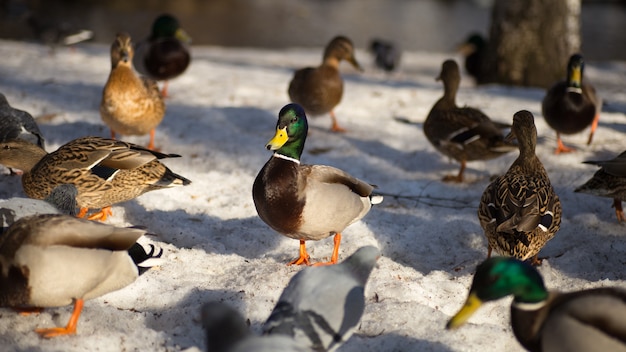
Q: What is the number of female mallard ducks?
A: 6